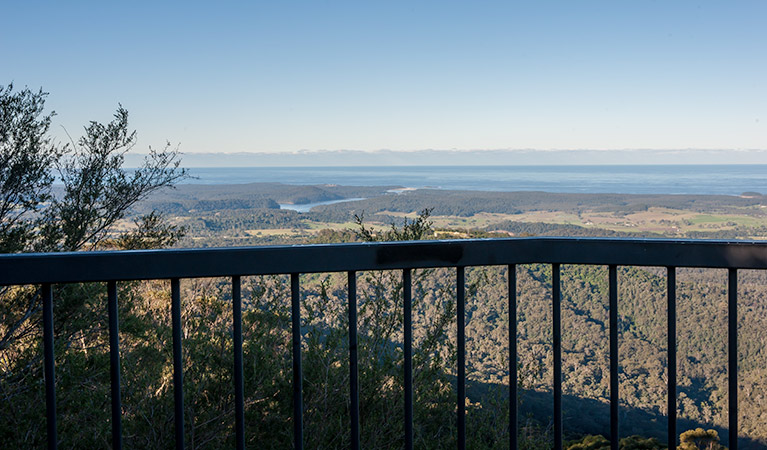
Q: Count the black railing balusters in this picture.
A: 13